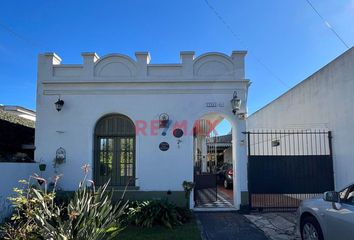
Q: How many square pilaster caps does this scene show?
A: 5